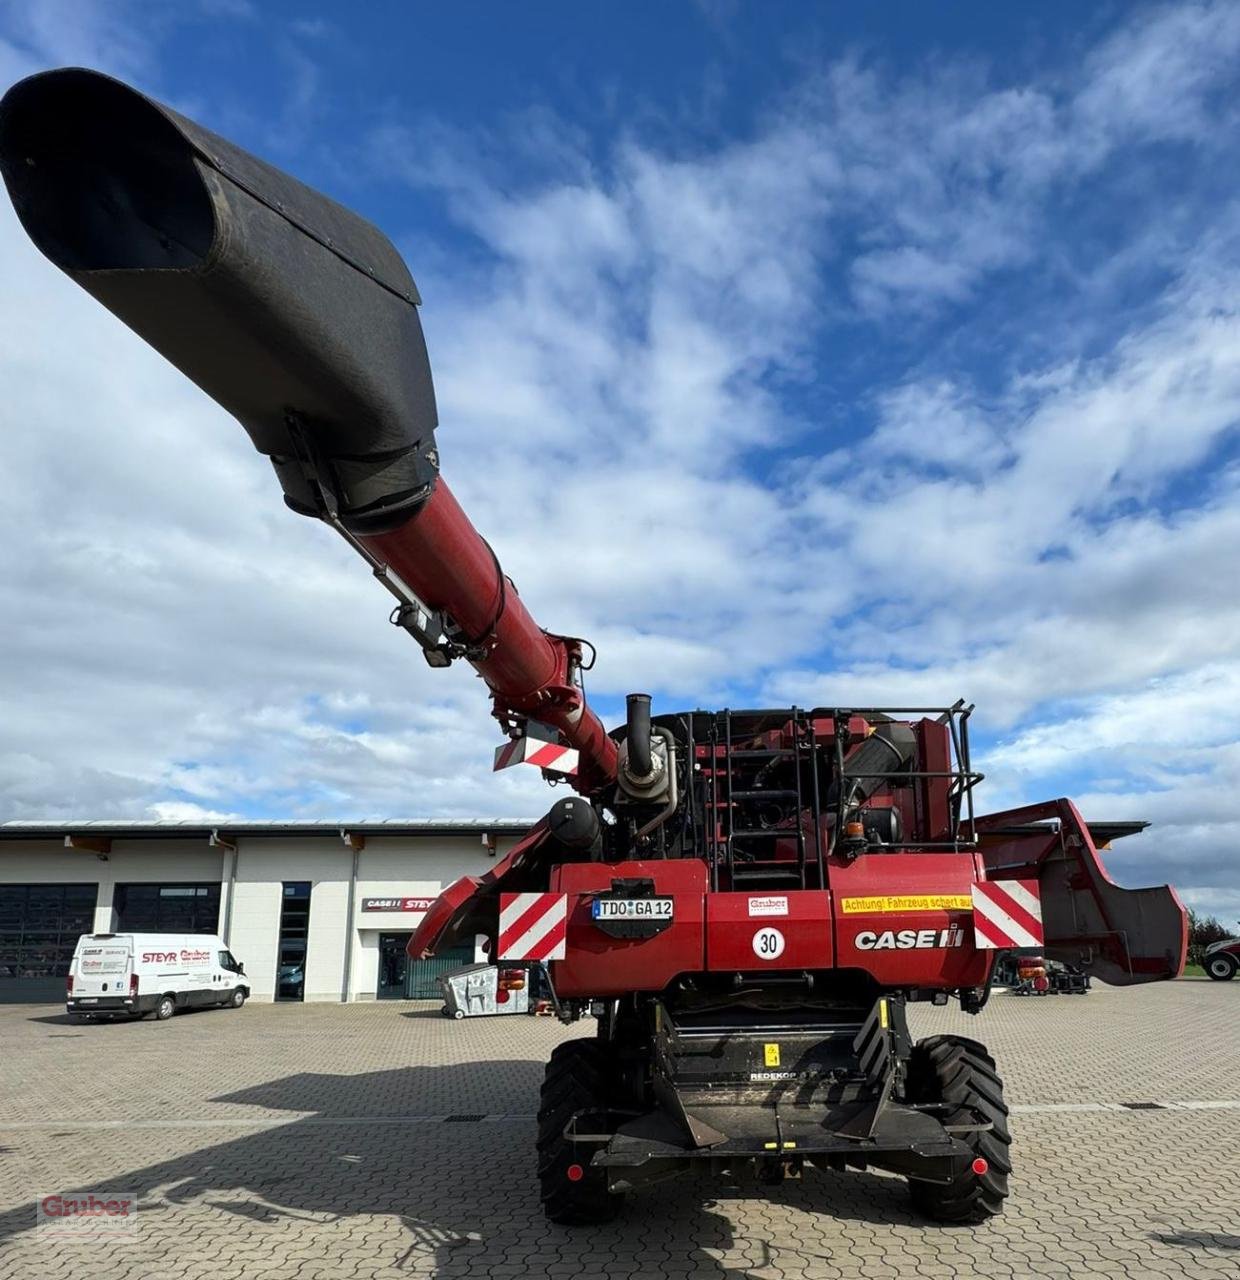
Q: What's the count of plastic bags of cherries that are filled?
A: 0